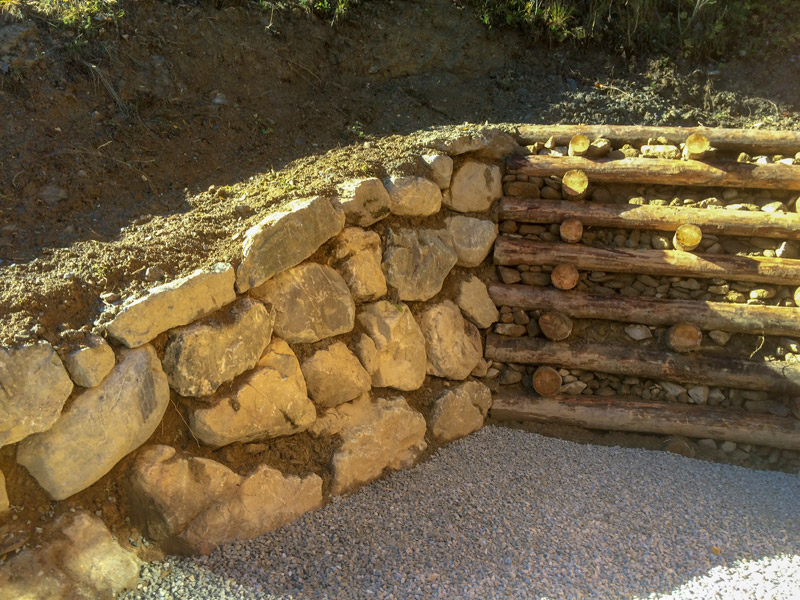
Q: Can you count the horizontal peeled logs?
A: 7